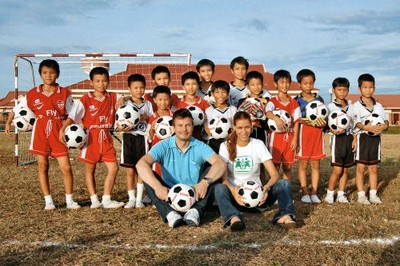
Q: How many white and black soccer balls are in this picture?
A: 13